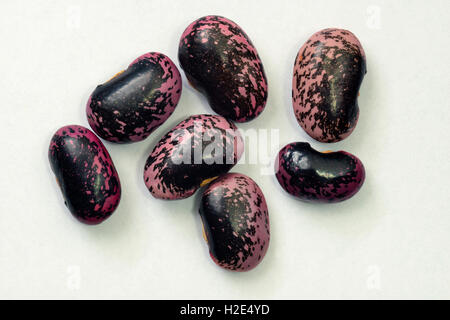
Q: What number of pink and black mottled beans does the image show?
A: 7